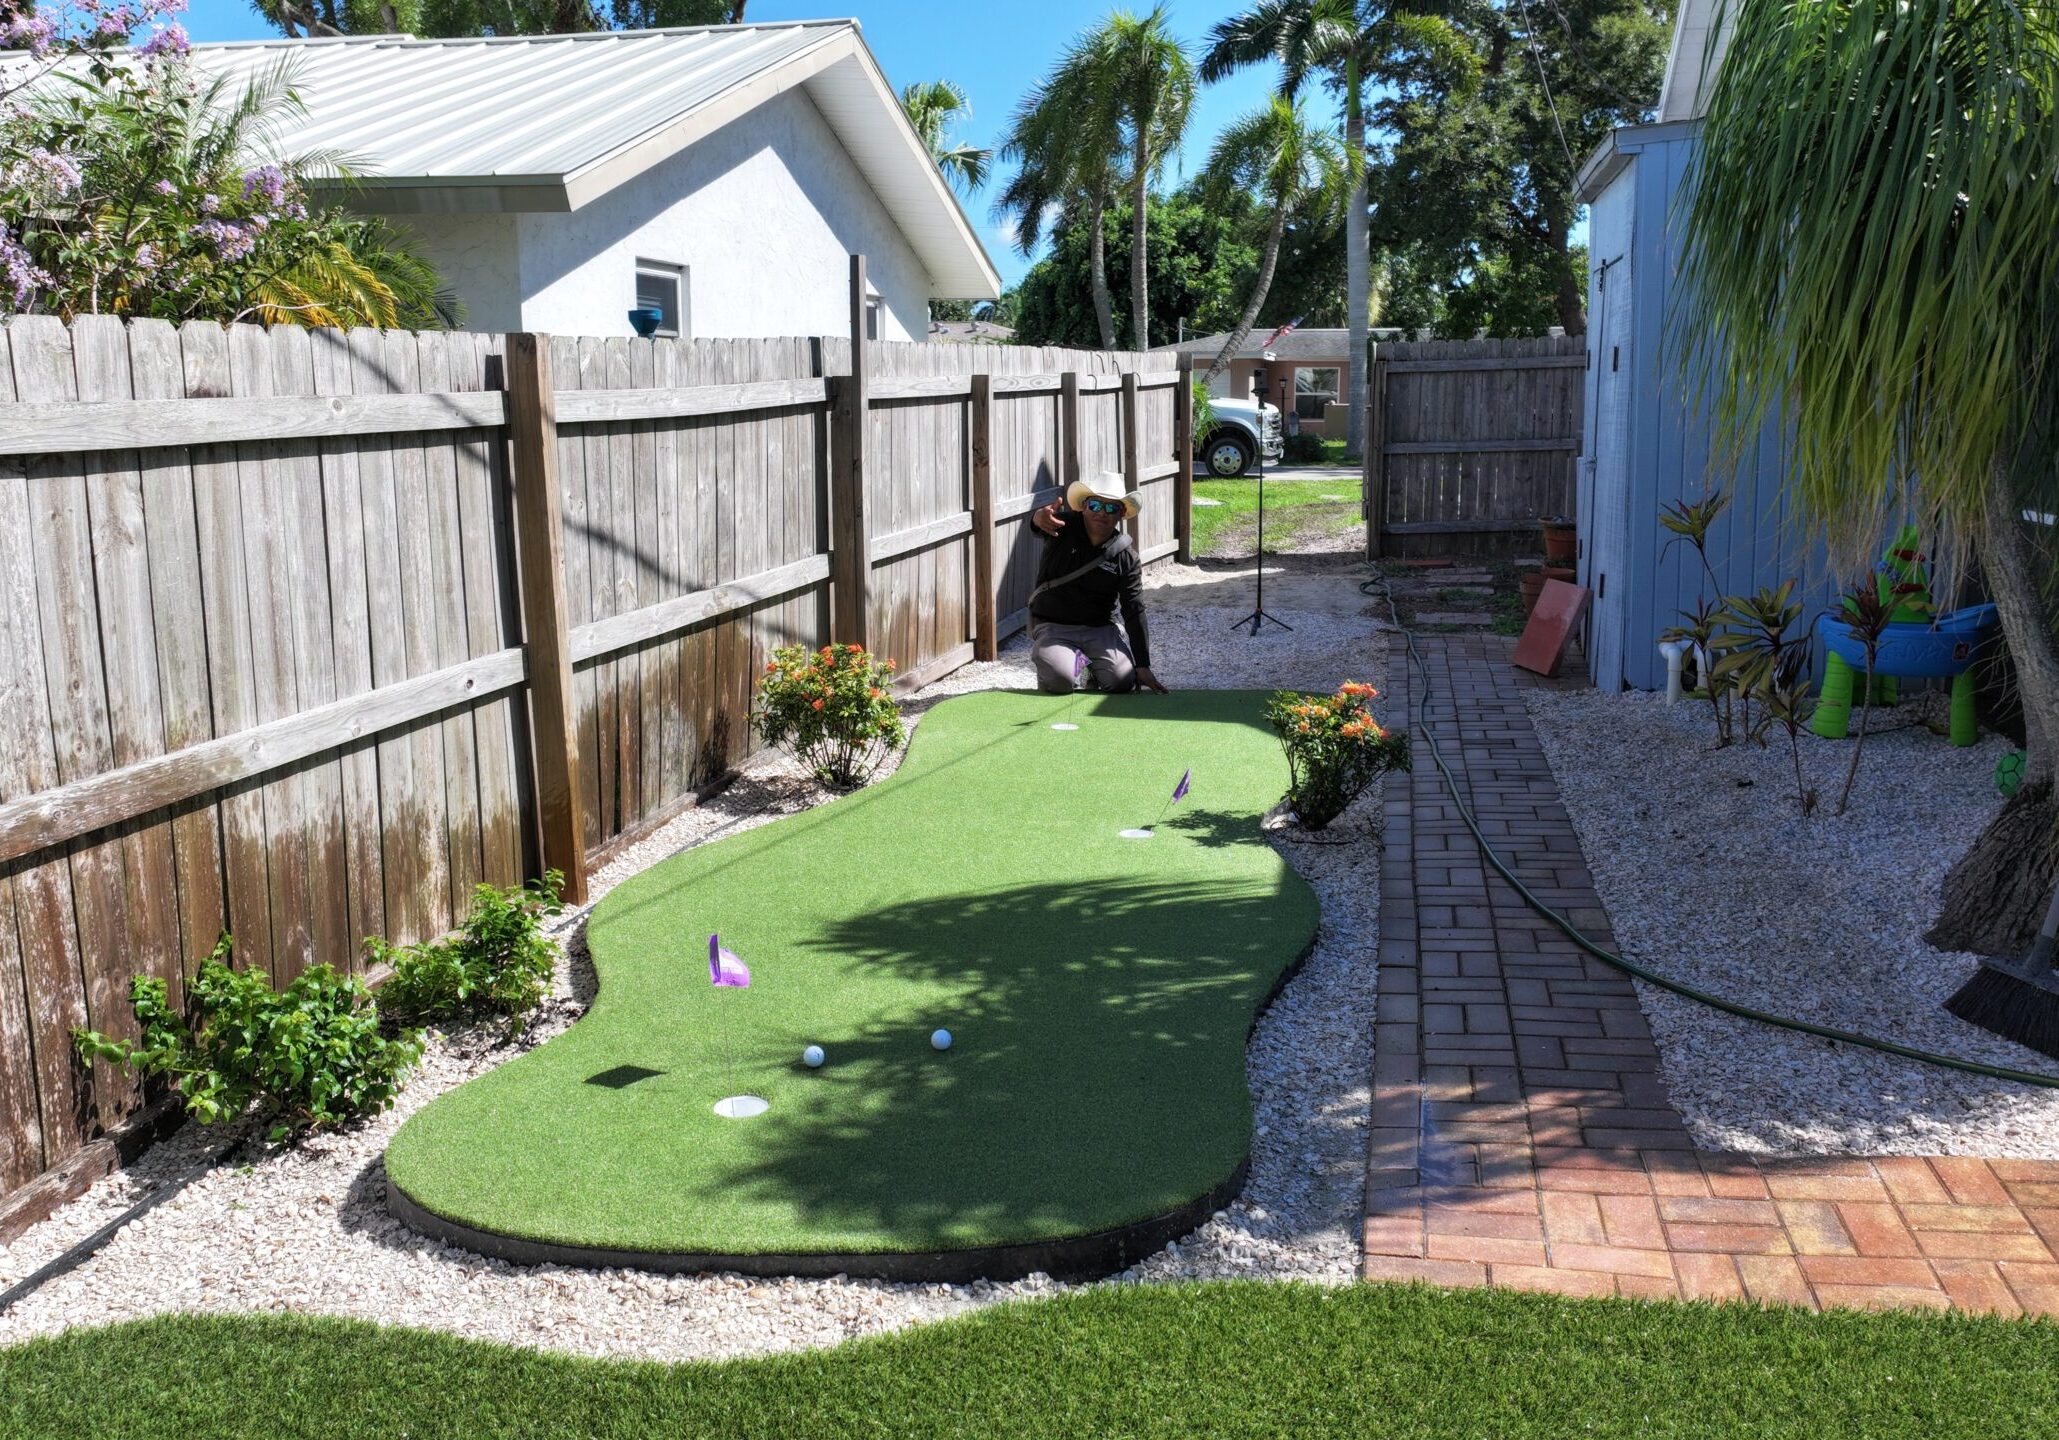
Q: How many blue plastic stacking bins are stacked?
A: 0